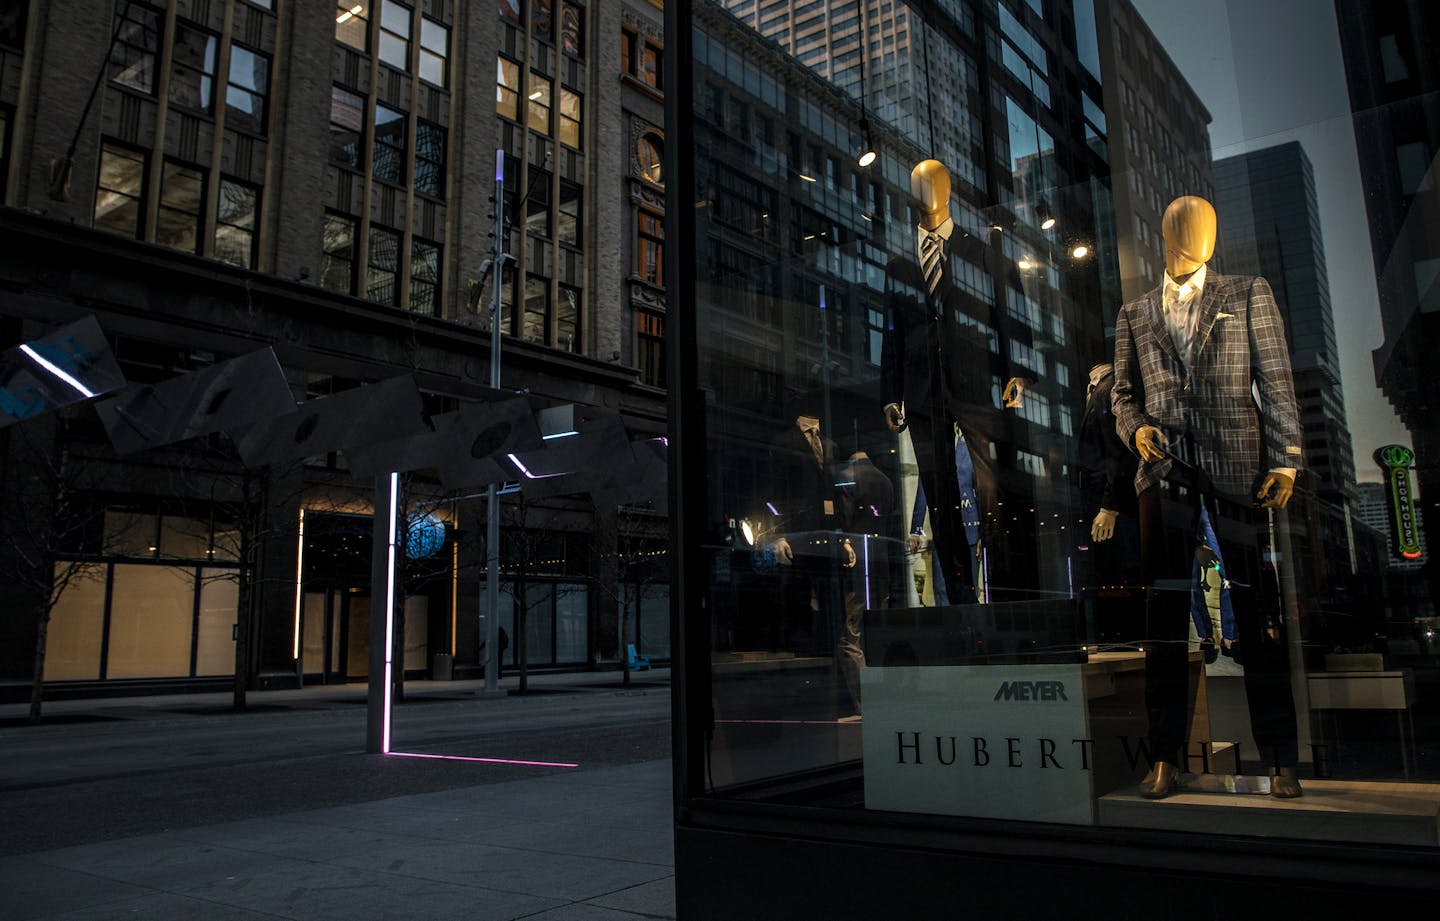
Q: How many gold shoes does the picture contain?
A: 2